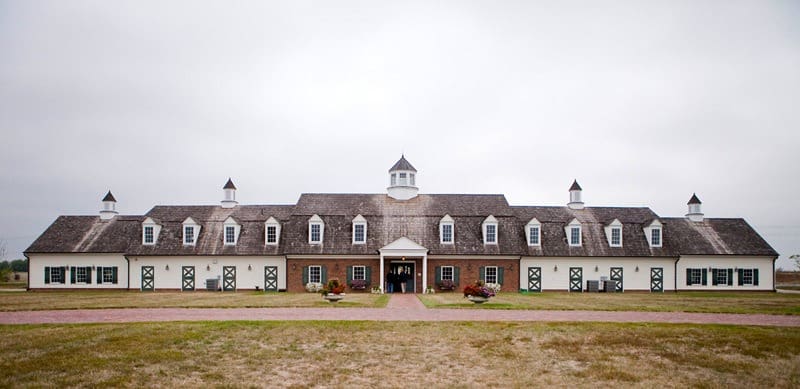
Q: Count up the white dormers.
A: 12